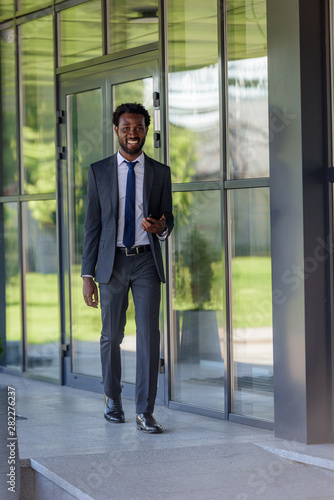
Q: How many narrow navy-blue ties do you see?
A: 1